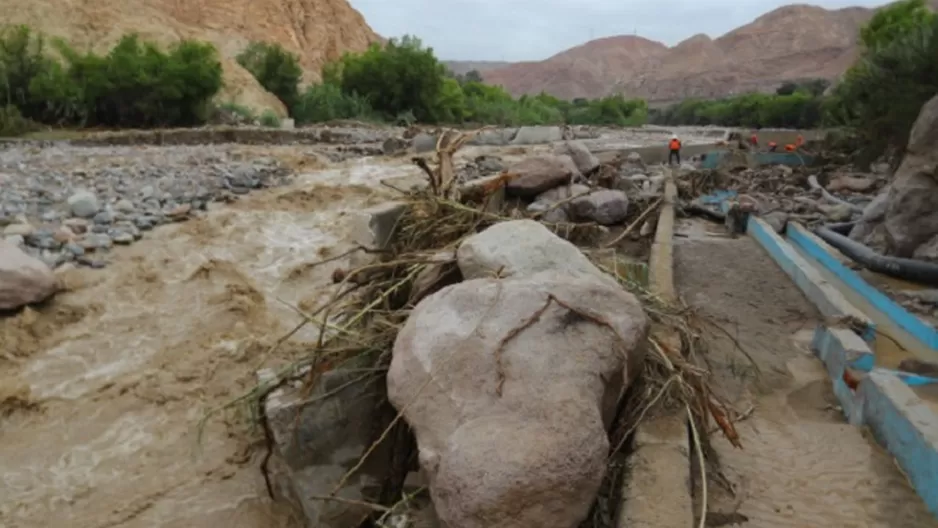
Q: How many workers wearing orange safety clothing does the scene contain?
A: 5